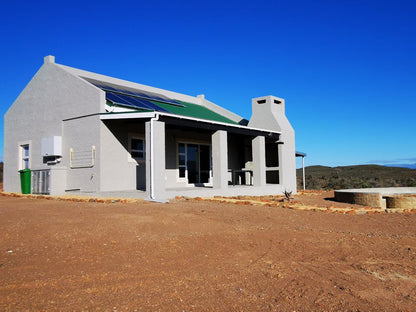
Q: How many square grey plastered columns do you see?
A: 3